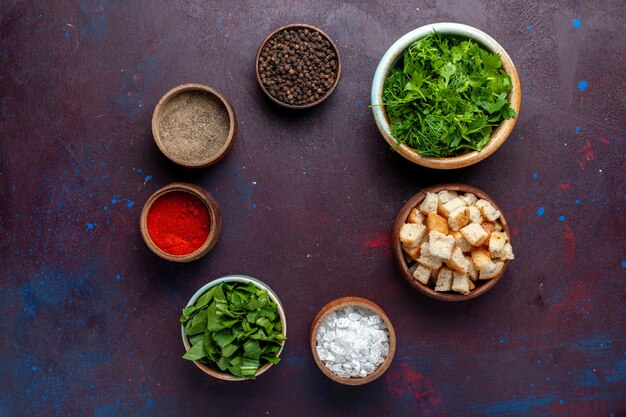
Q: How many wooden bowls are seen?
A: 5